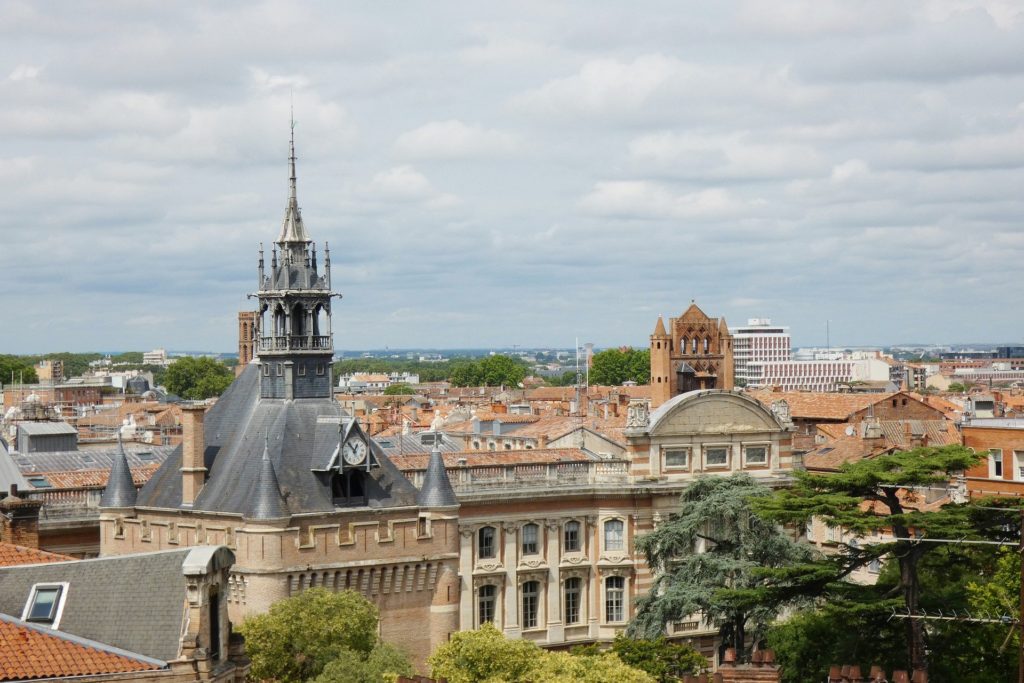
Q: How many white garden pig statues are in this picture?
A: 0